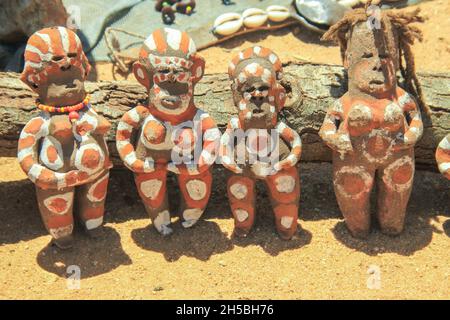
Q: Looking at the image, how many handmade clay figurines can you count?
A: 4